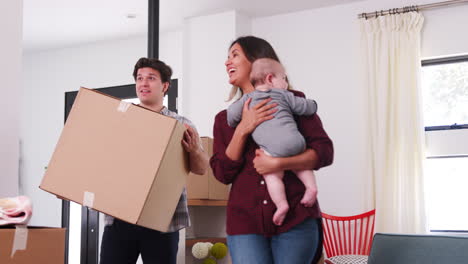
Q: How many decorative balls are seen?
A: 4